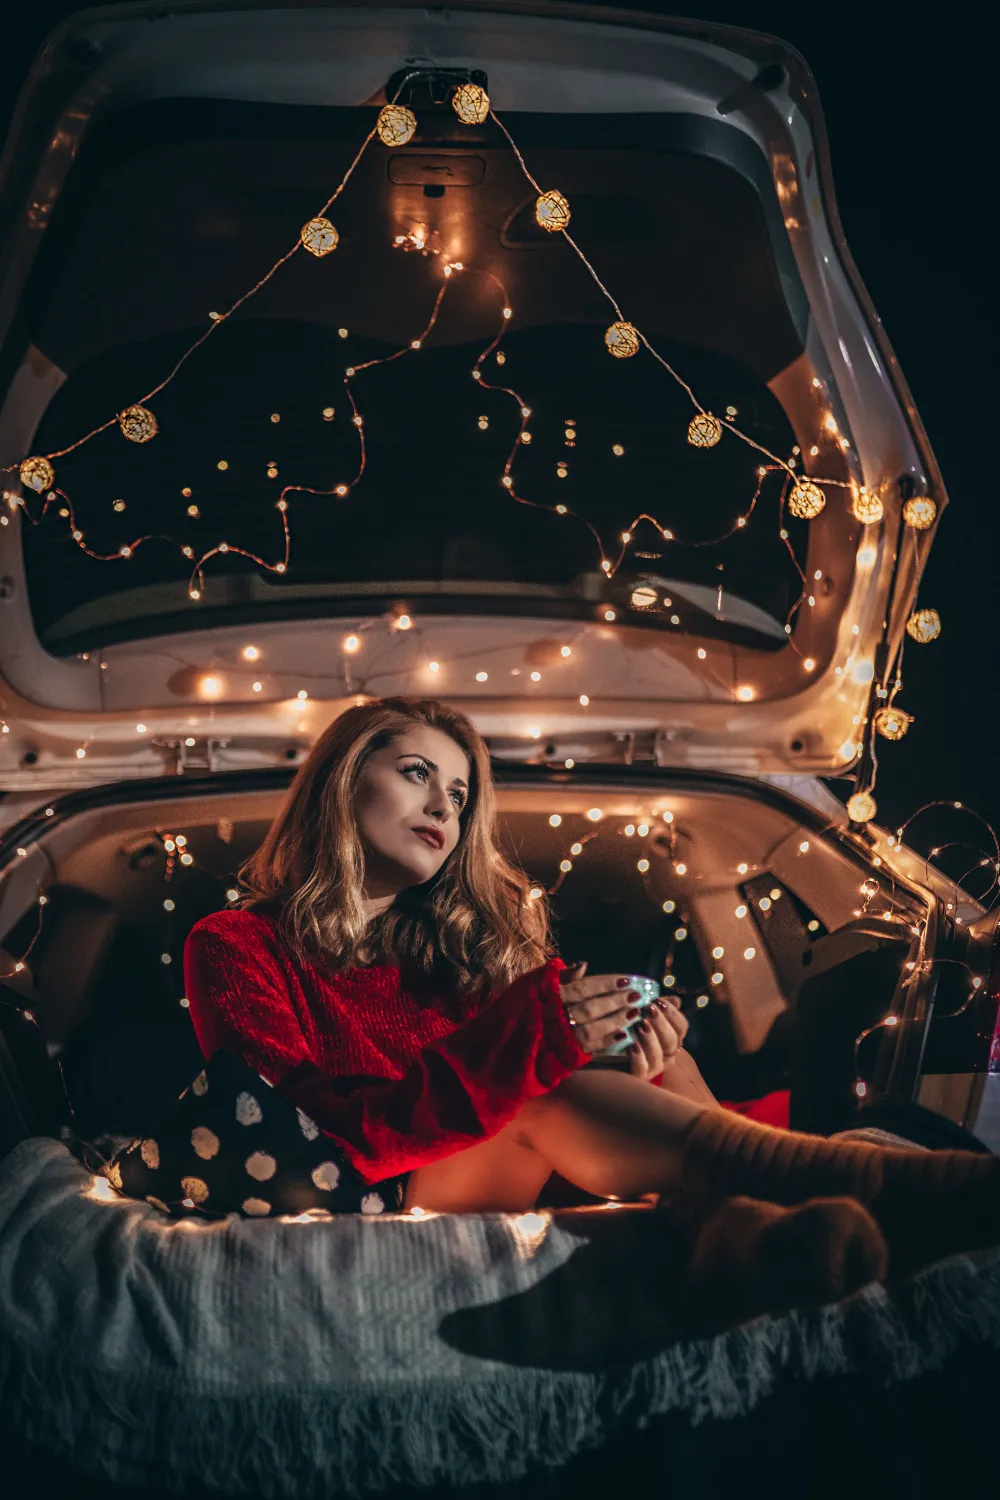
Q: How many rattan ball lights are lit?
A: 14